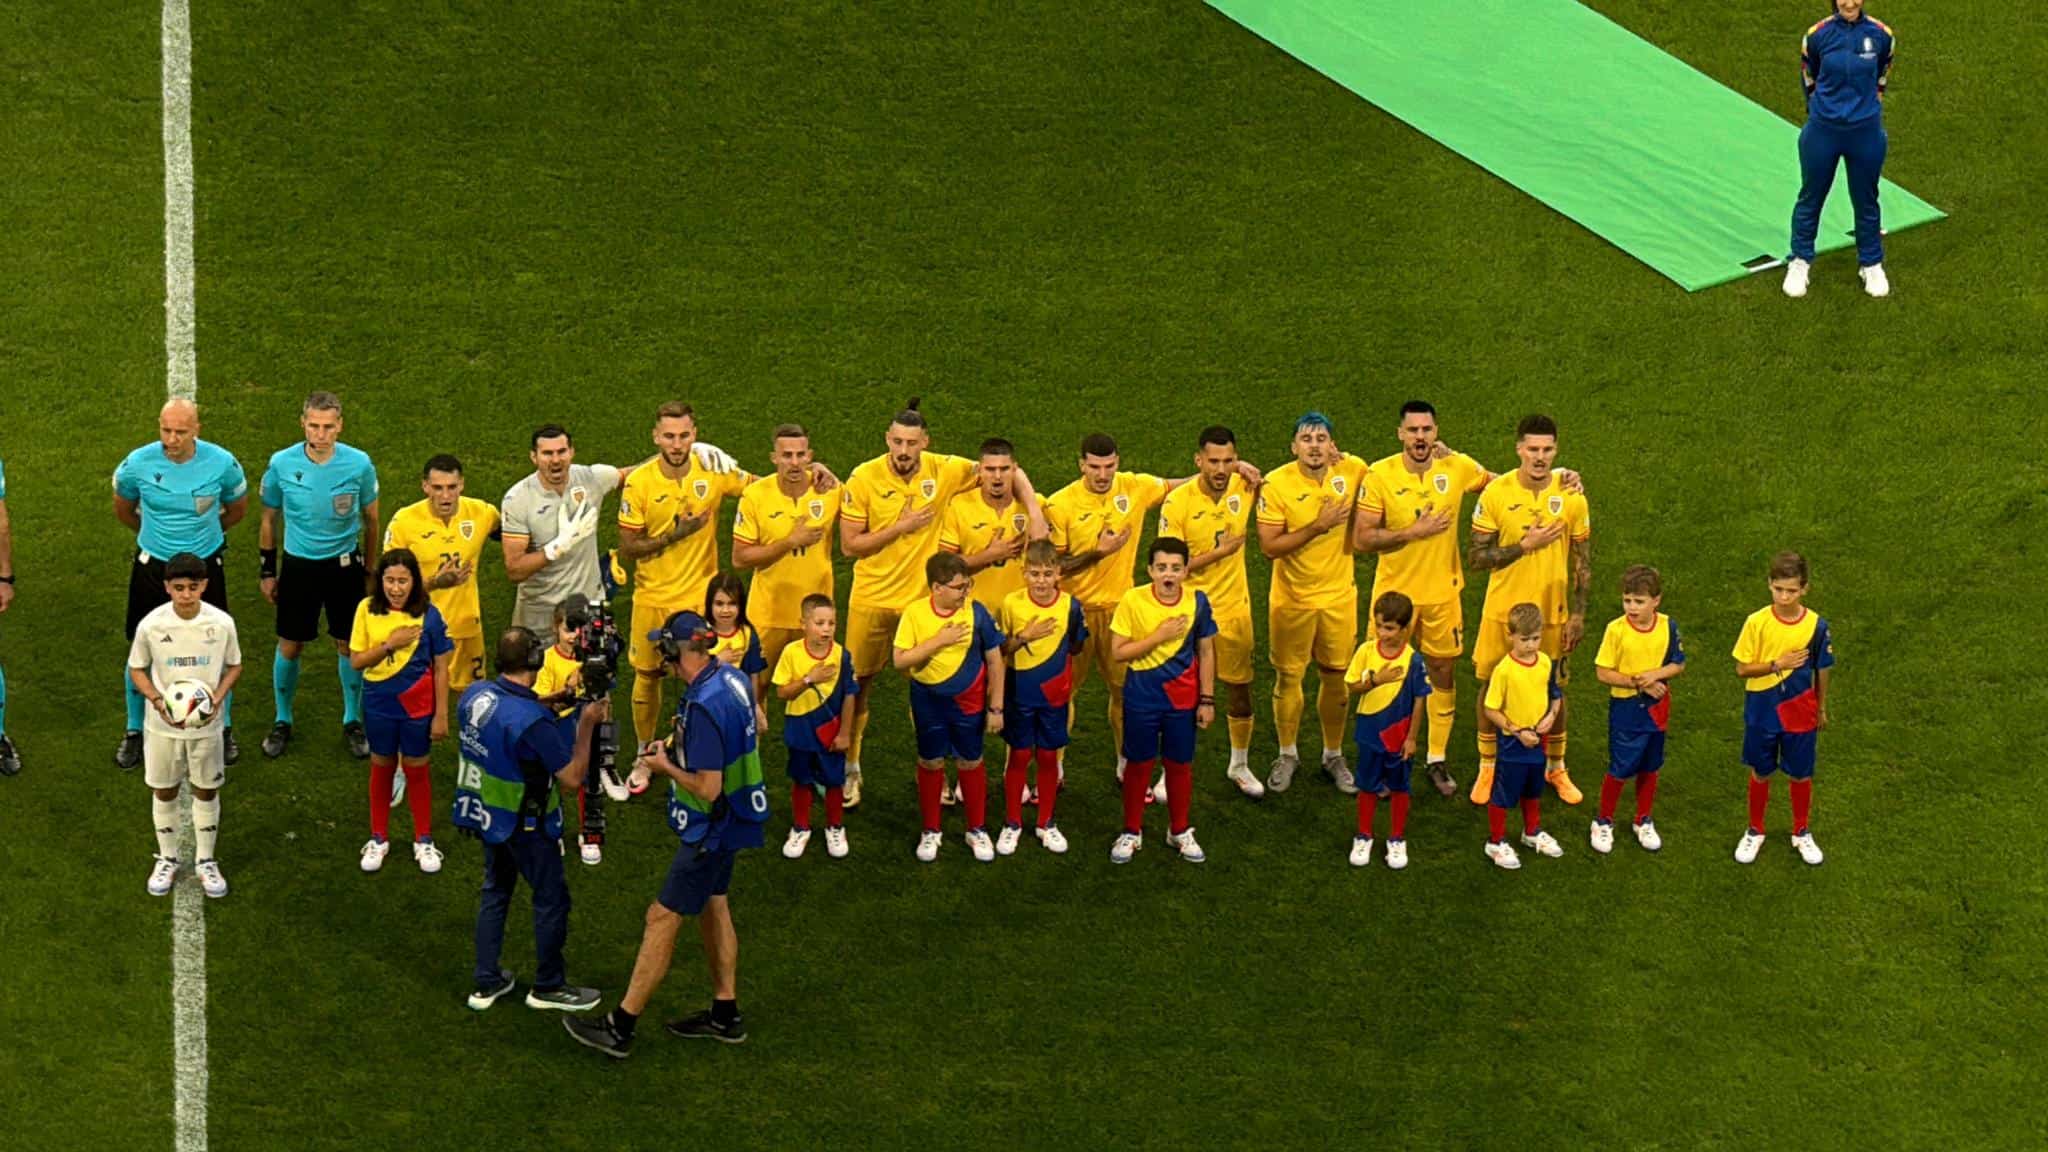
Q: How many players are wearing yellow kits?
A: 10